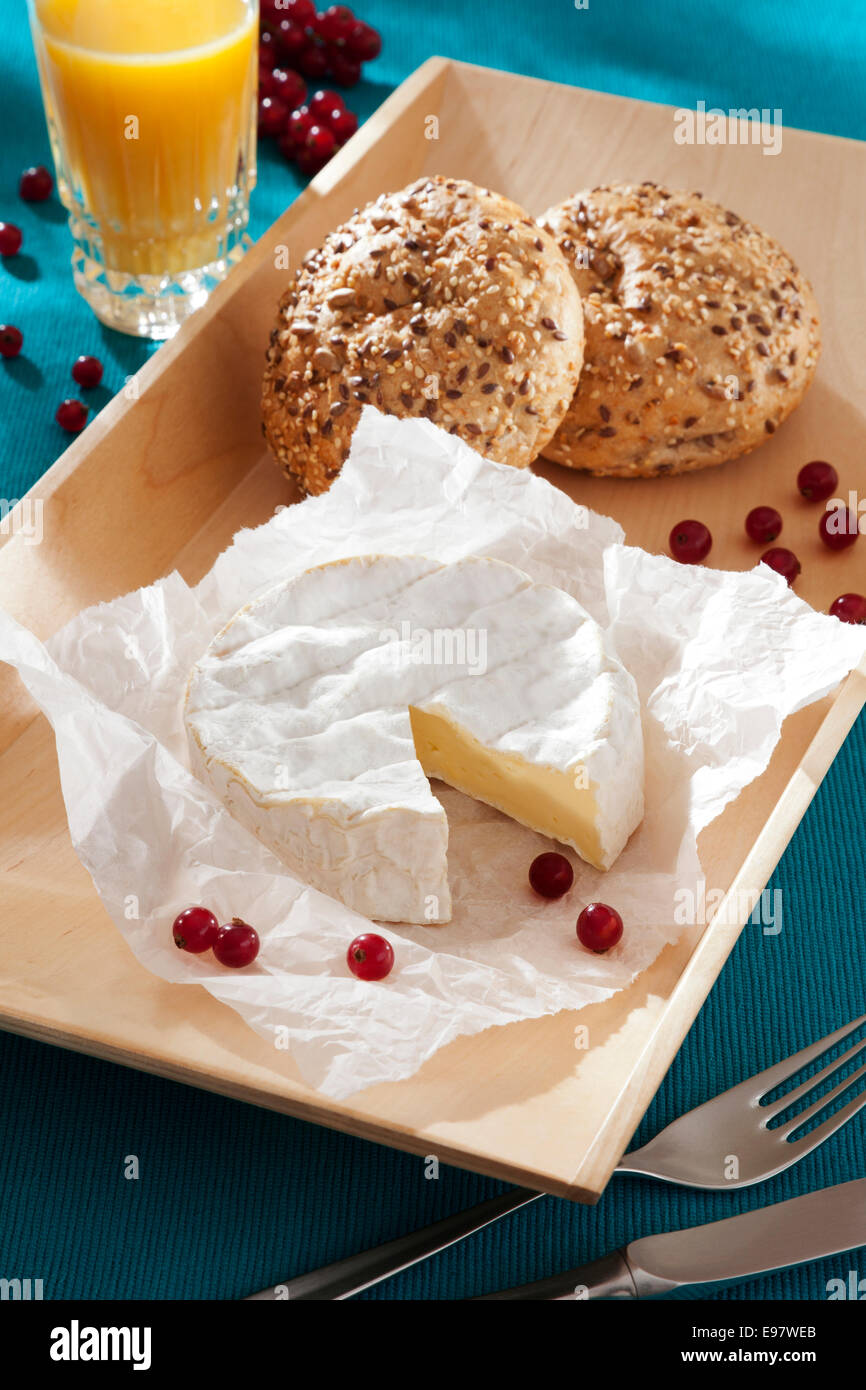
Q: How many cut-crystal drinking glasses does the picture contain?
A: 1